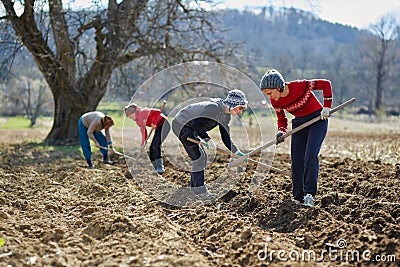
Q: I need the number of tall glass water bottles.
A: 0